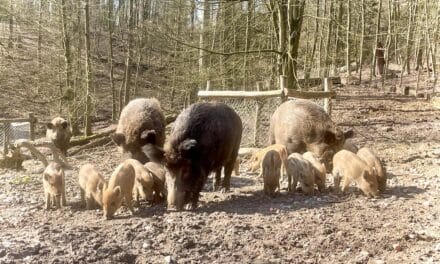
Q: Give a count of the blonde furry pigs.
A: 11